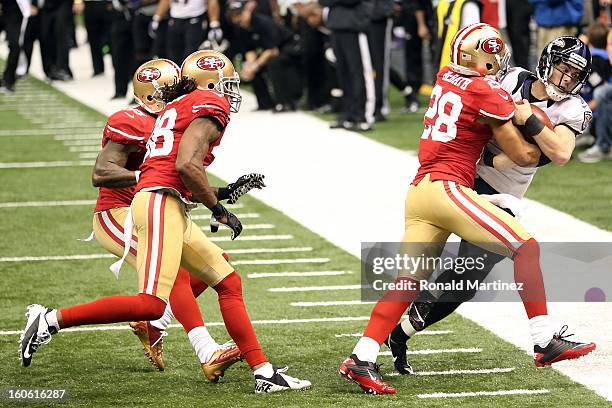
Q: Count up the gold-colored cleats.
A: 2